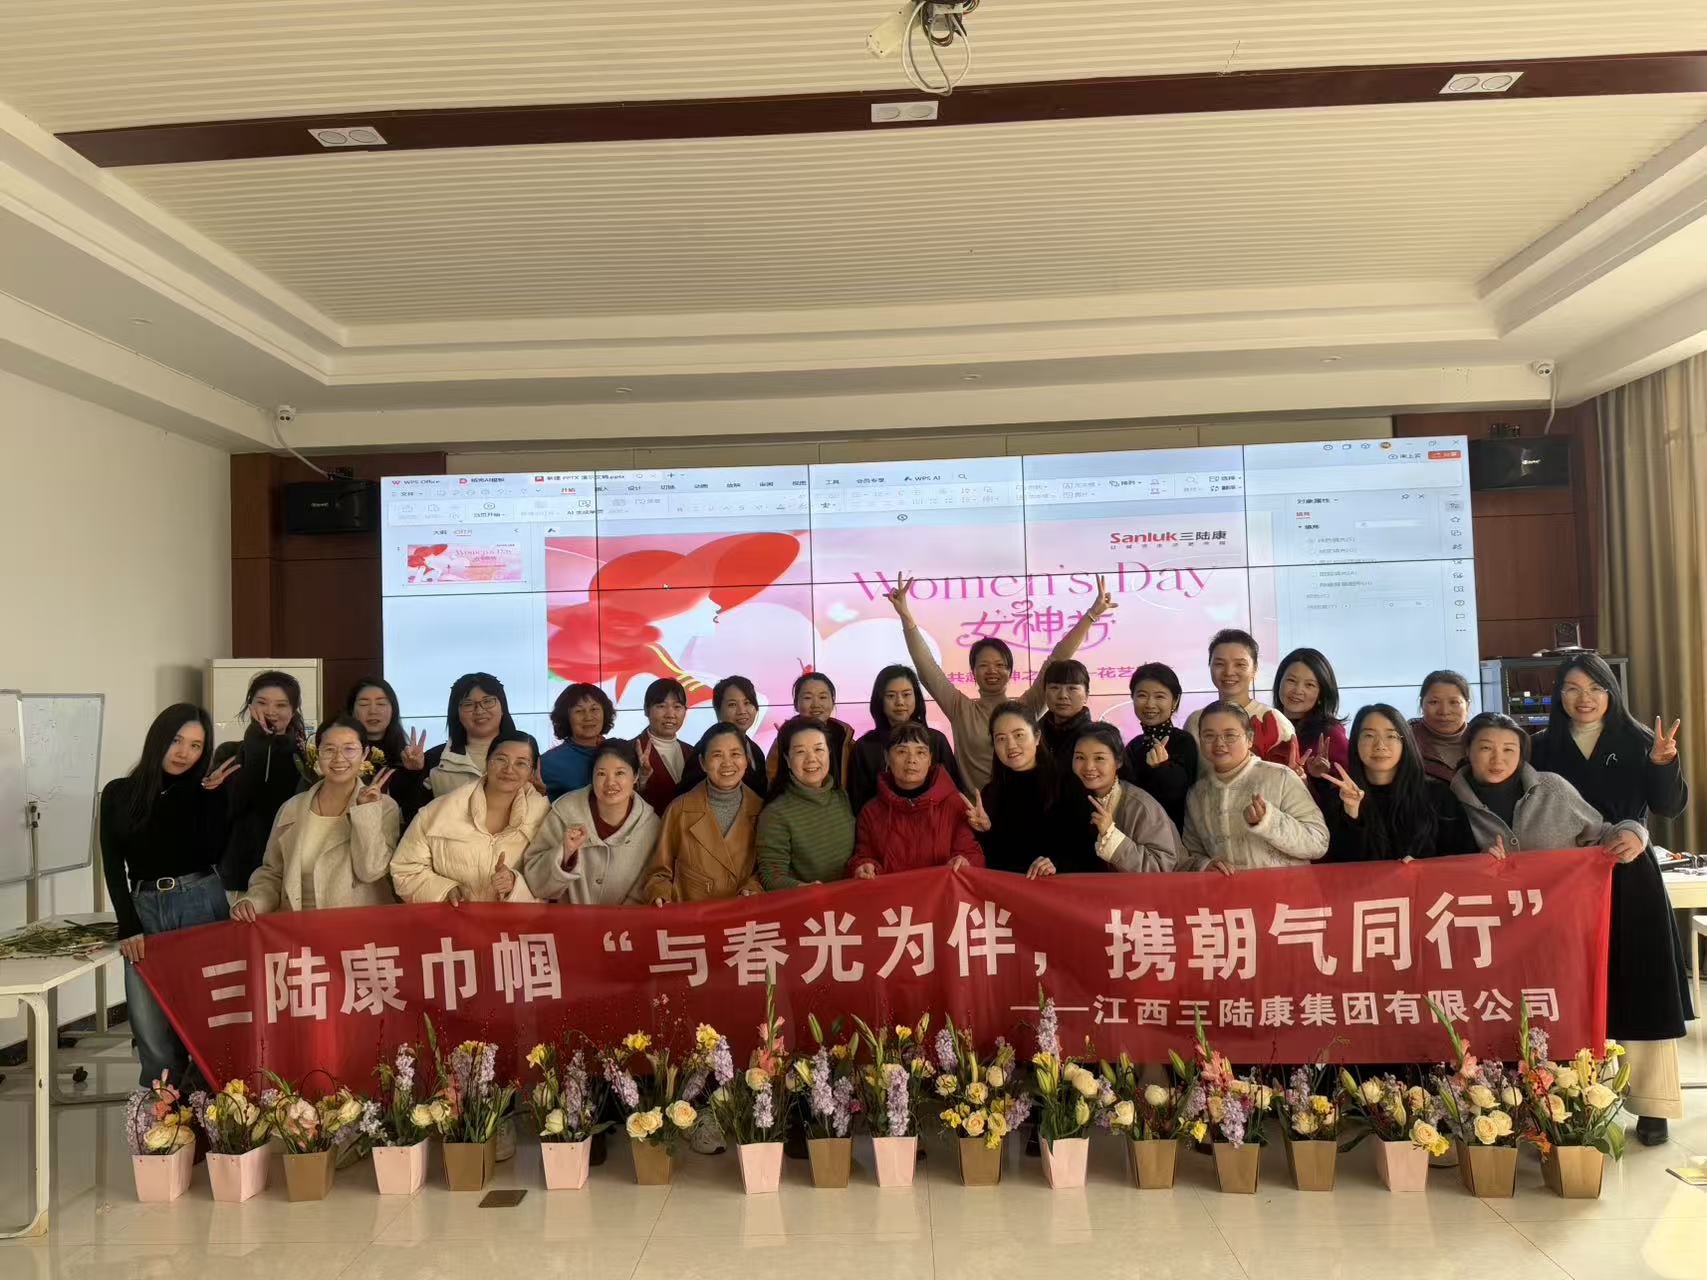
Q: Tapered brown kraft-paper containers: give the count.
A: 10